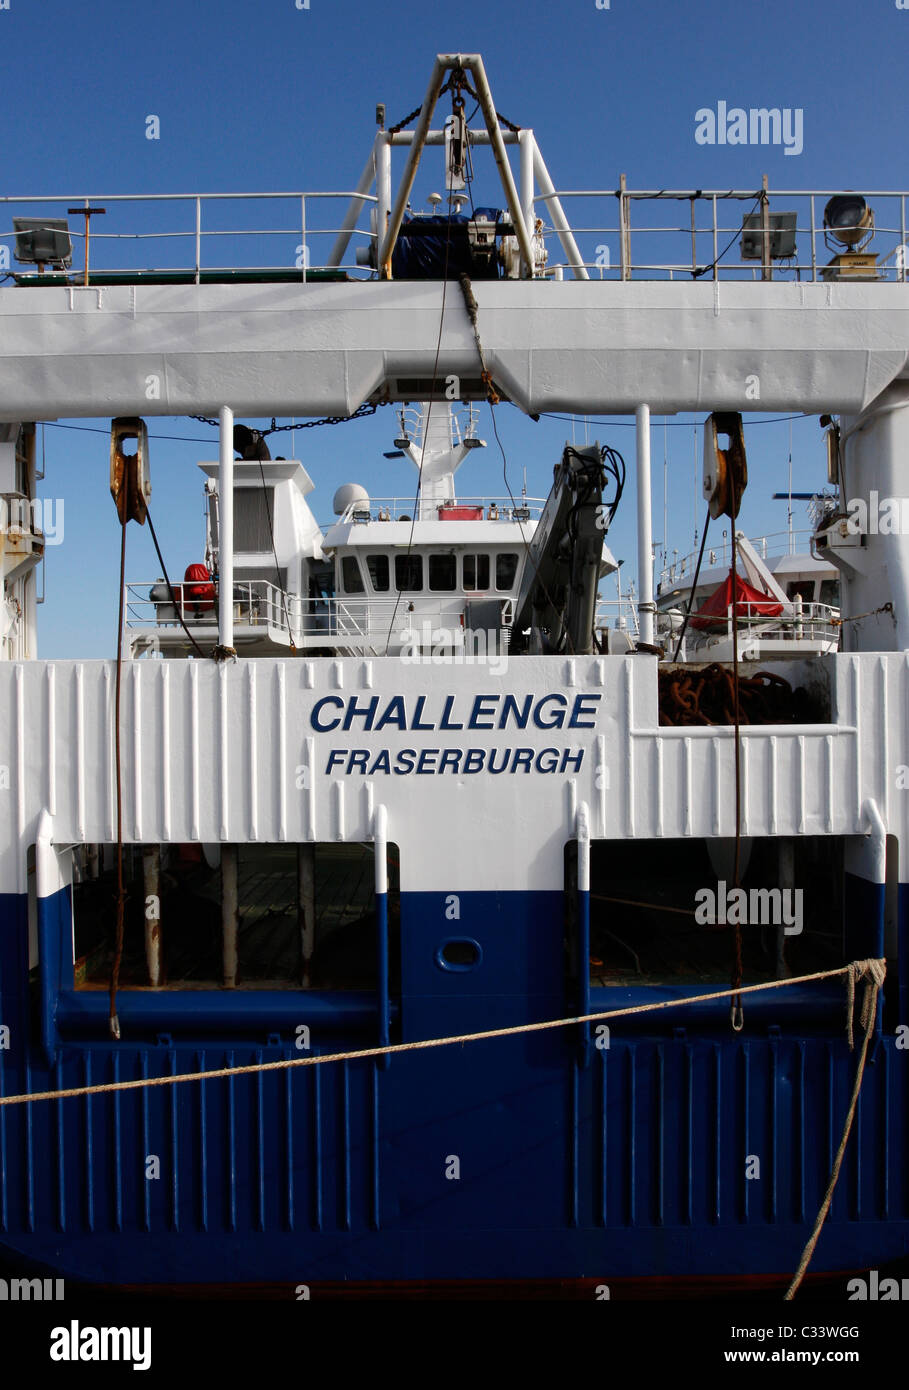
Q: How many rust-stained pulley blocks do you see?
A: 2